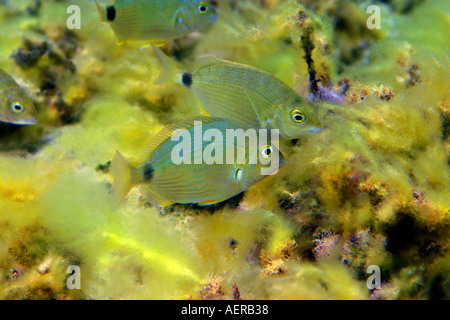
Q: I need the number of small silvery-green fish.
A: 4